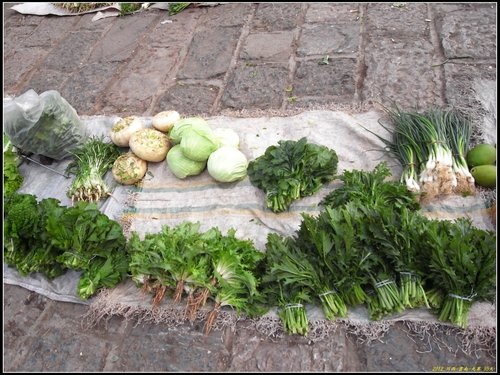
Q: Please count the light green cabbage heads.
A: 5